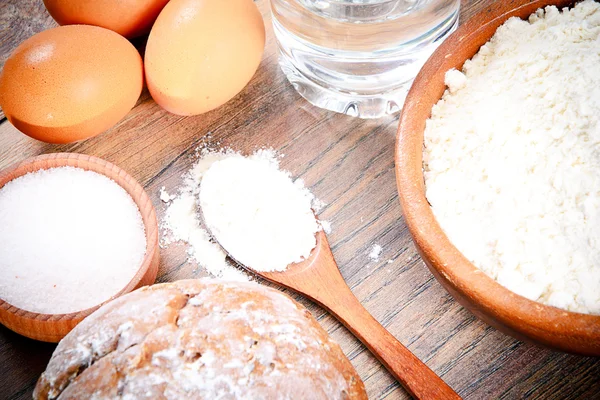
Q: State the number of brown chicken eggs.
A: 3